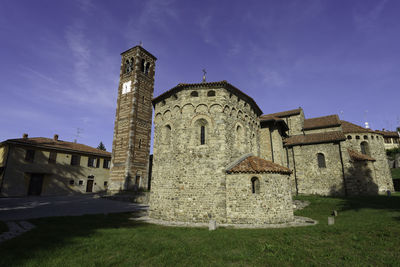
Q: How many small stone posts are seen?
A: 2